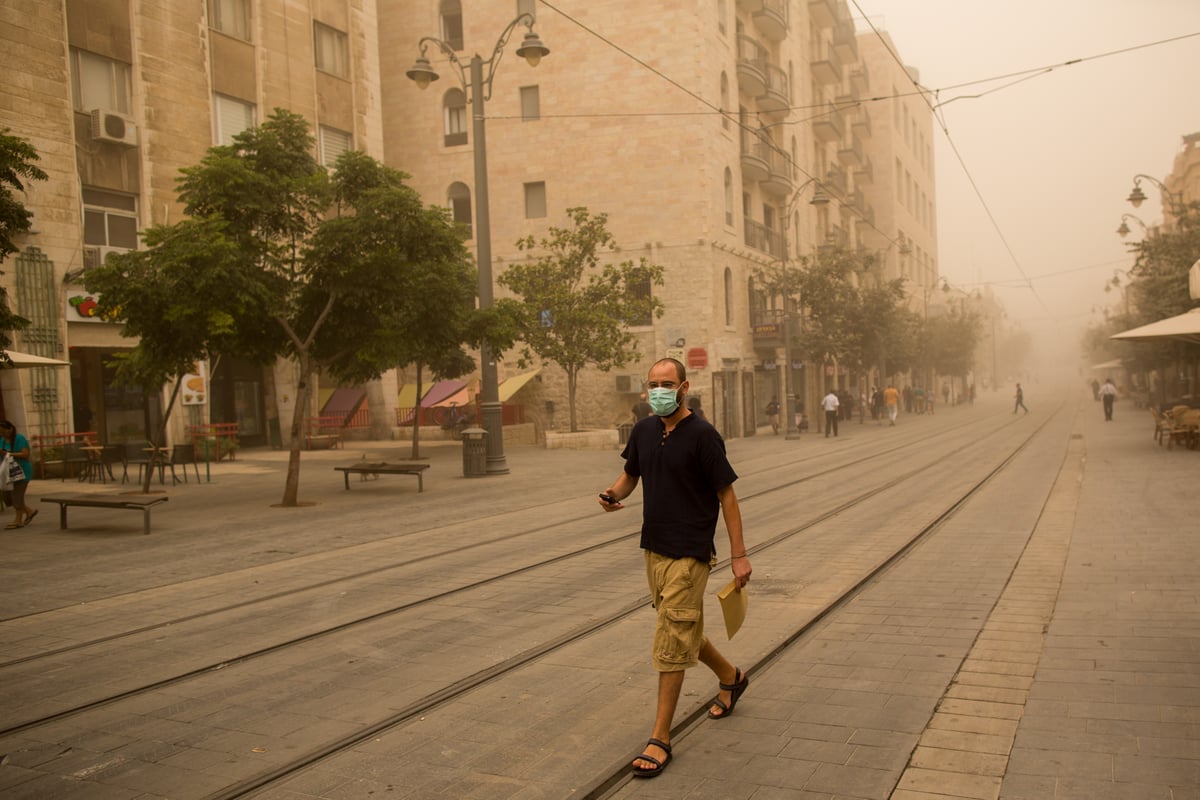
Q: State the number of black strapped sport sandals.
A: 2